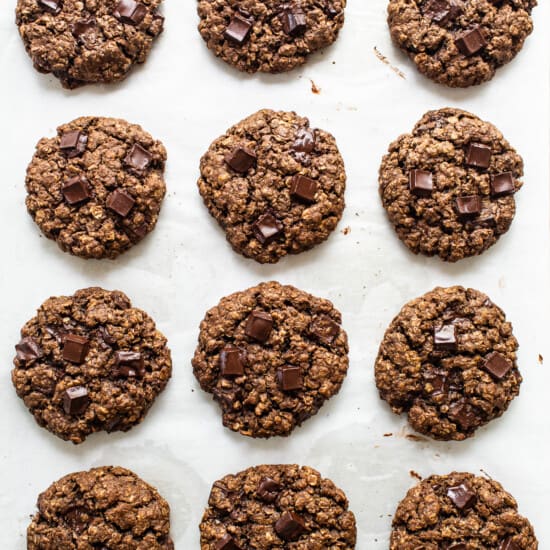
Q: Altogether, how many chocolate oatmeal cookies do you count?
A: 12